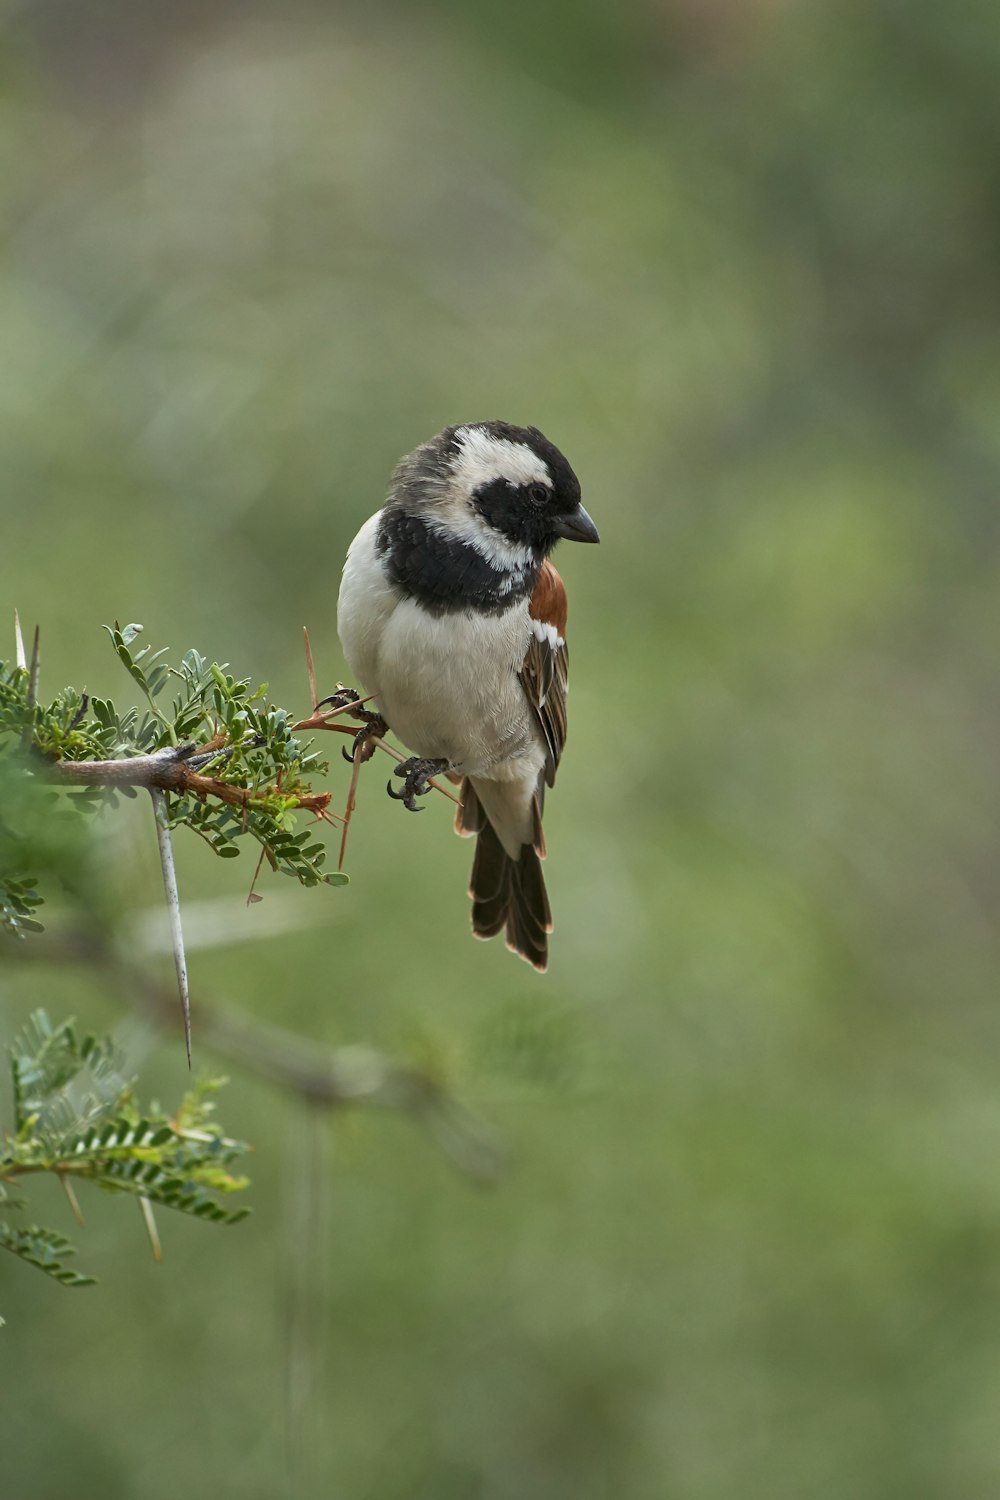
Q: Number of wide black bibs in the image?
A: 1